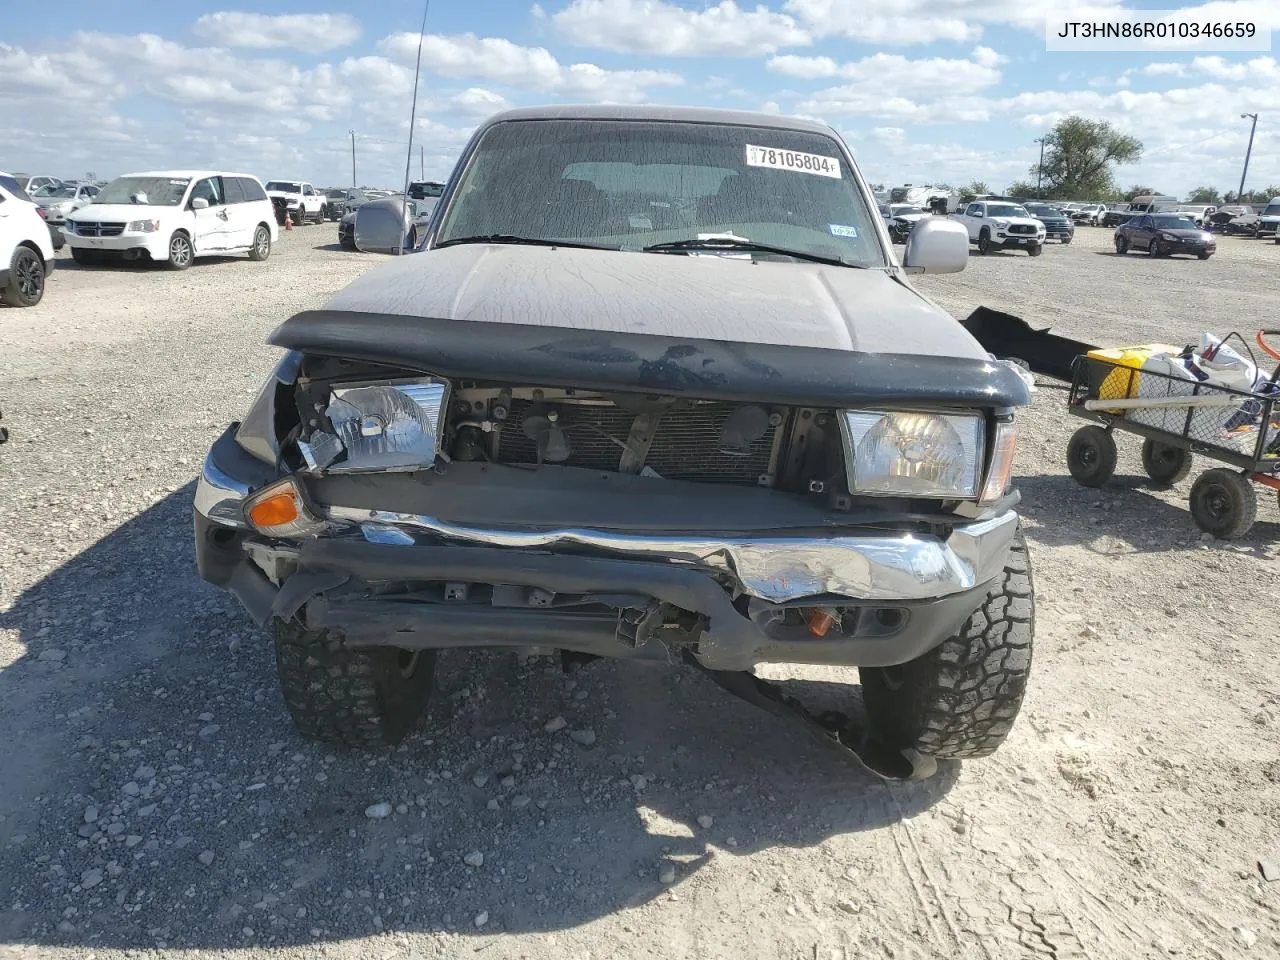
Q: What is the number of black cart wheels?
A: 3